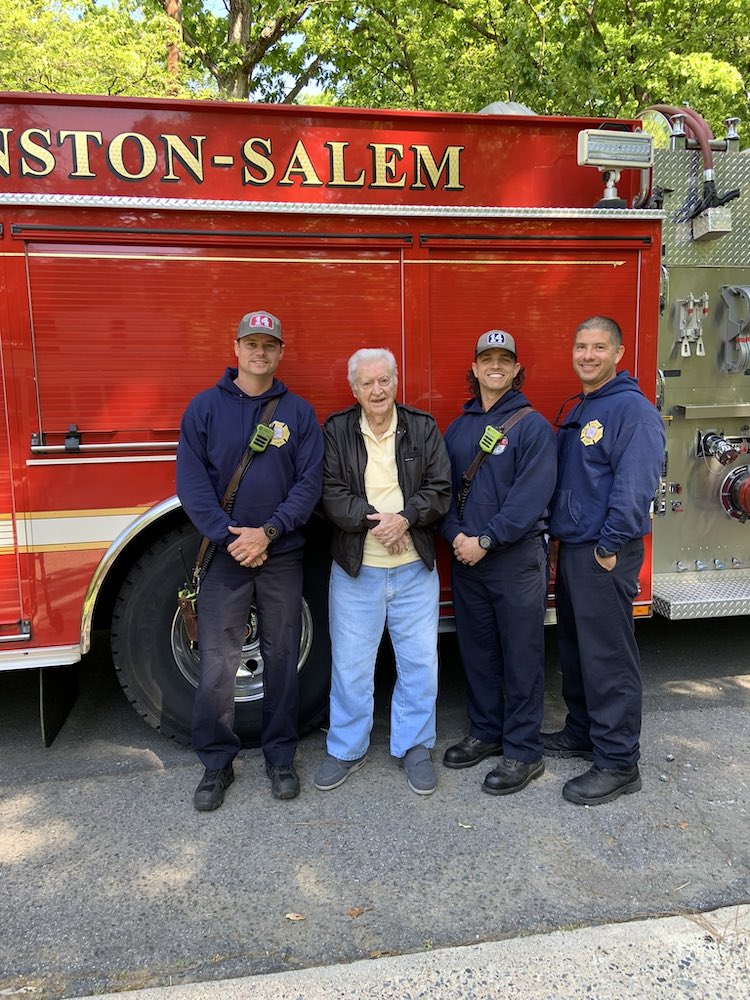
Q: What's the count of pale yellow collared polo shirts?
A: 1